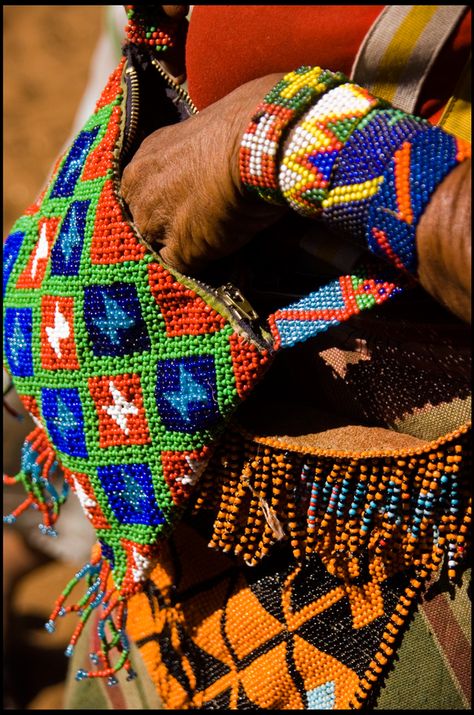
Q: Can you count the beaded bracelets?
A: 4